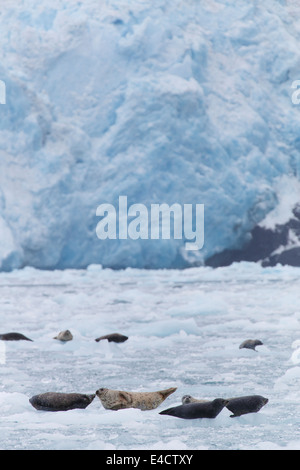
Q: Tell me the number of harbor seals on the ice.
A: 9